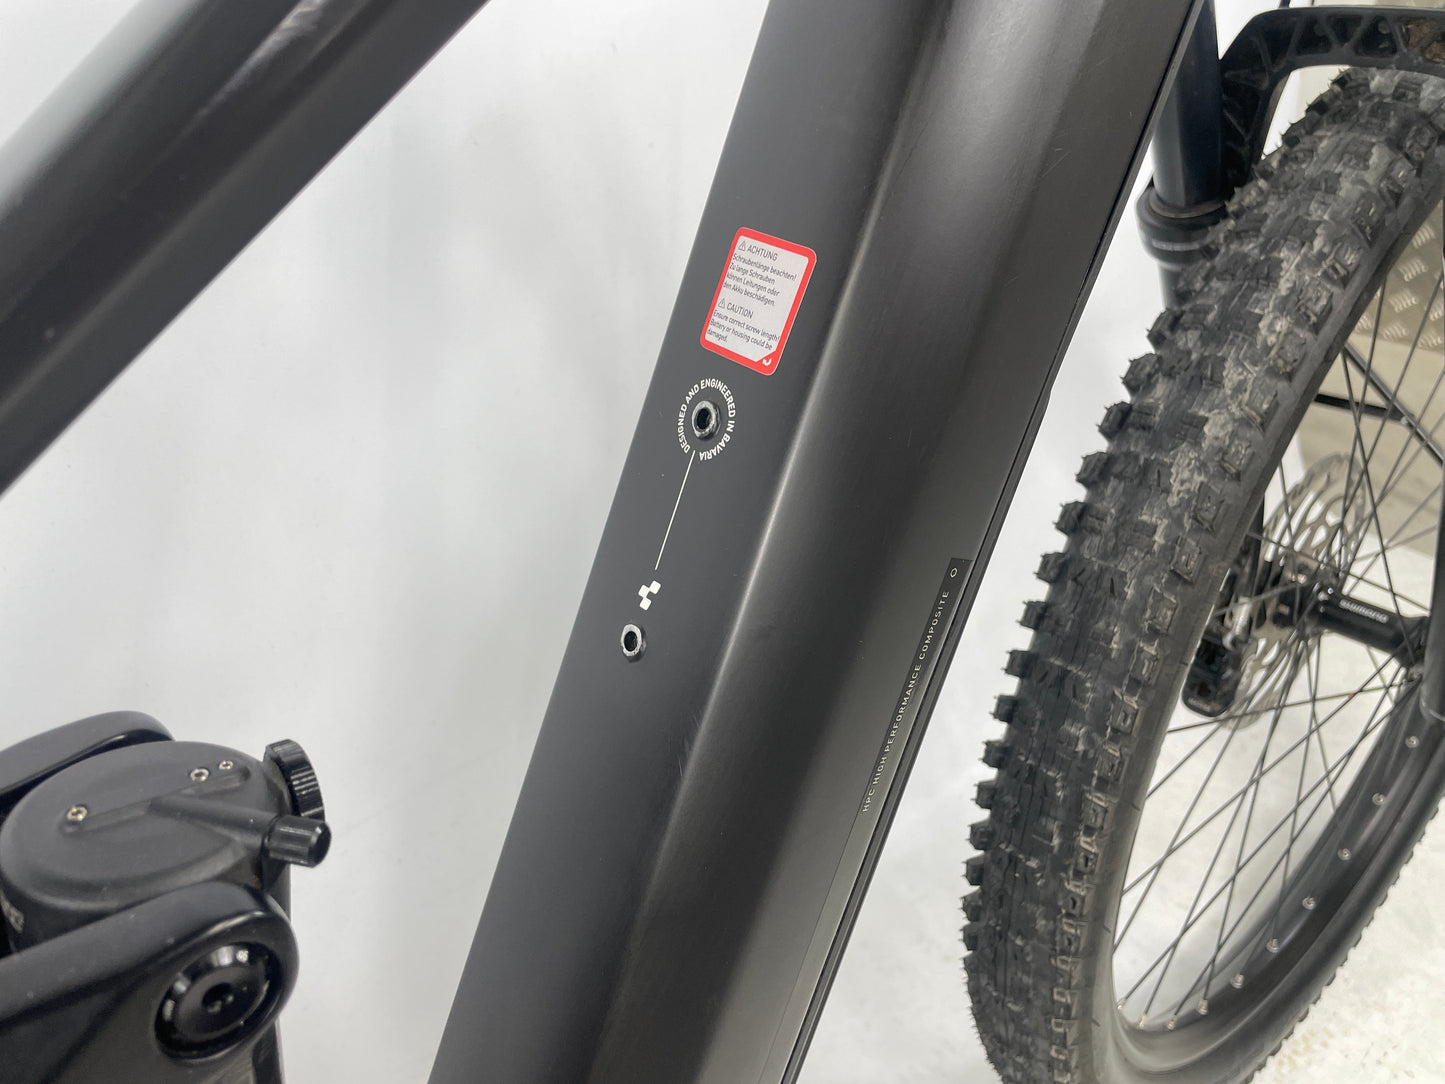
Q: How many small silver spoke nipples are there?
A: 10